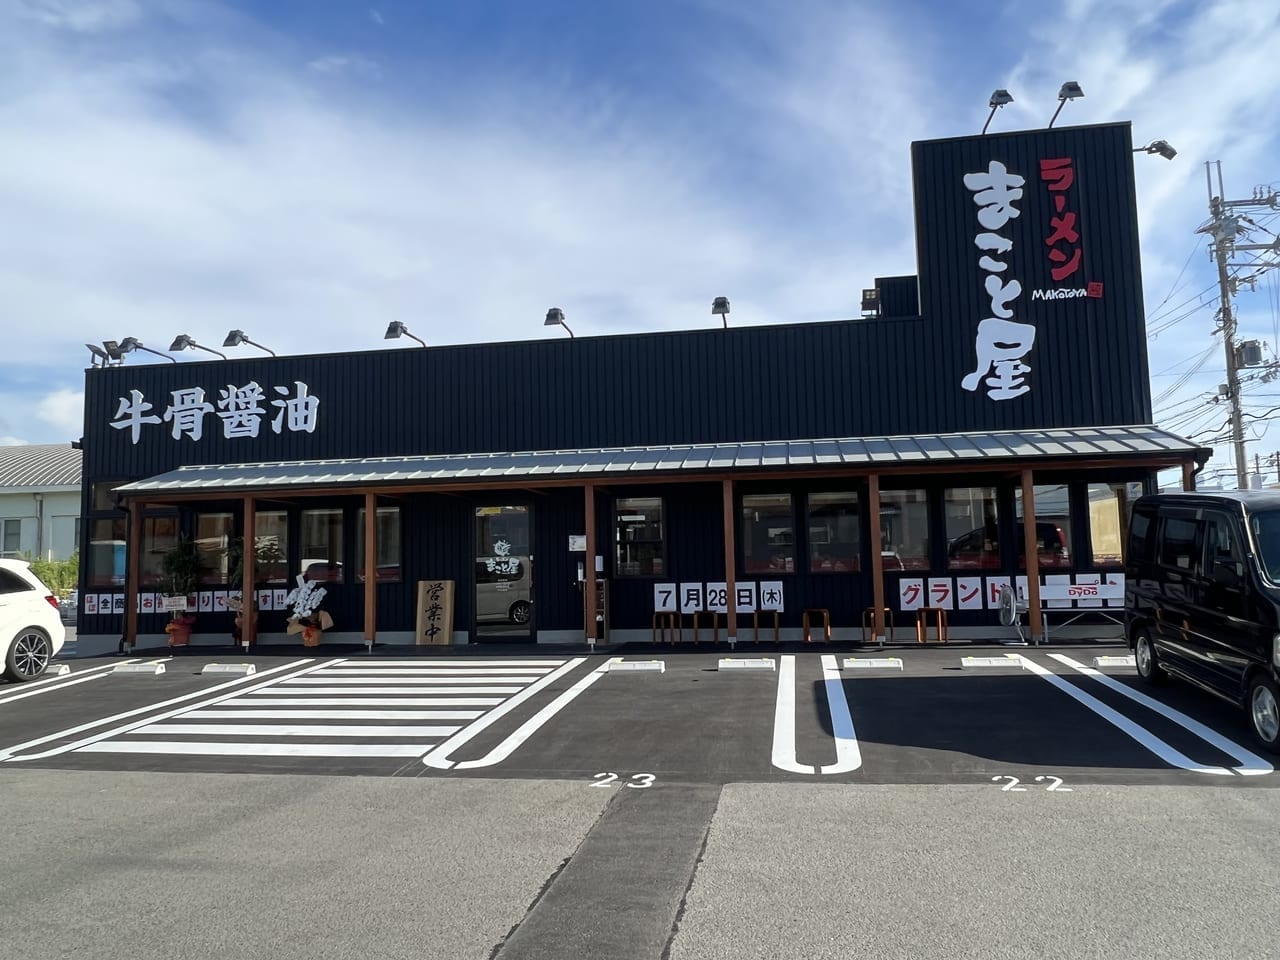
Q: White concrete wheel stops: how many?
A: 8